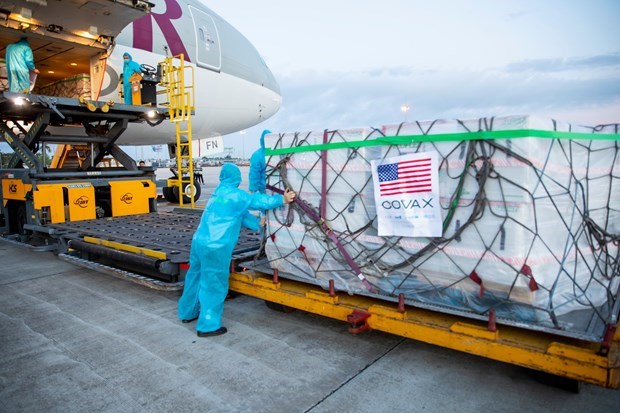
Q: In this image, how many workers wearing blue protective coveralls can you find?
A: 4